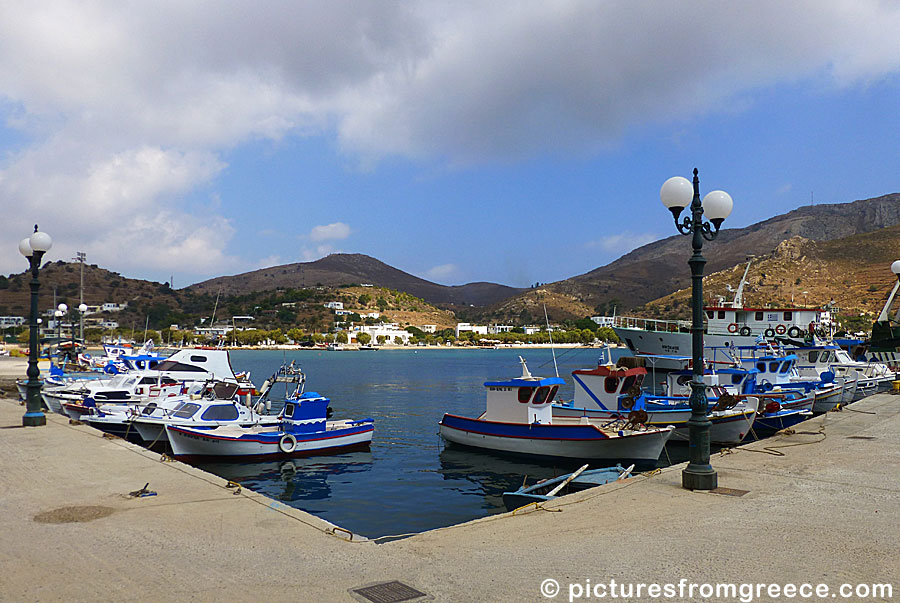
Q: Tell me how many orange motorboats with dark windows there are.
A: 0